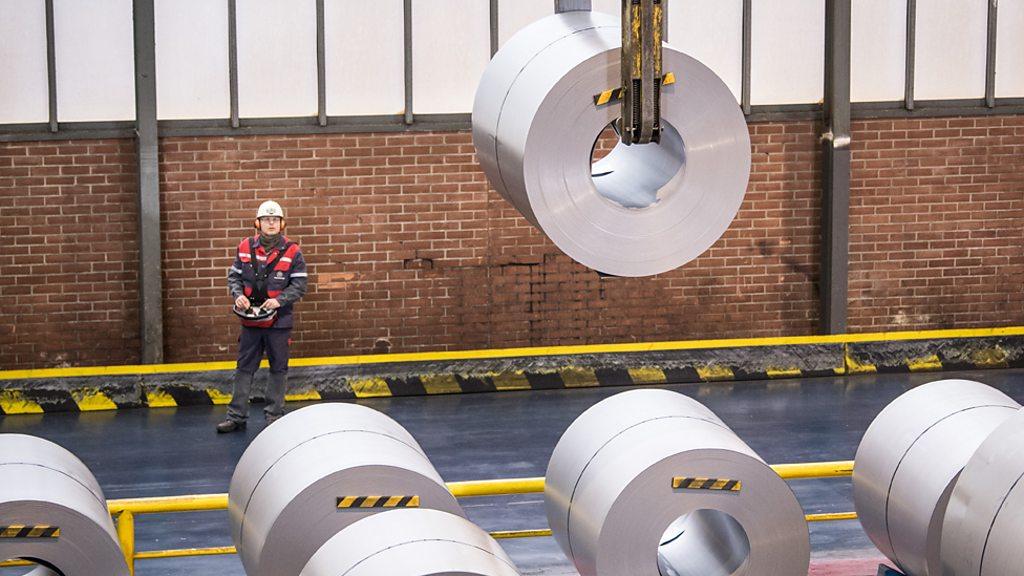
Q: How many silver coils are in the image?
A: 7